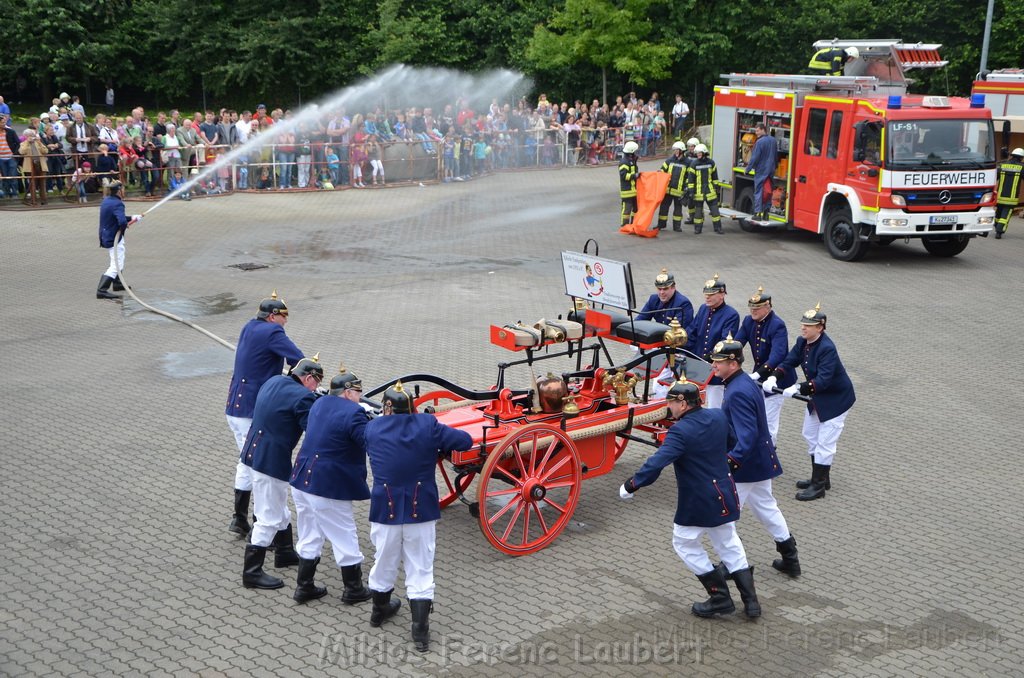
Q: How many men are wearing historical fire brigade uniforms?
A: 11